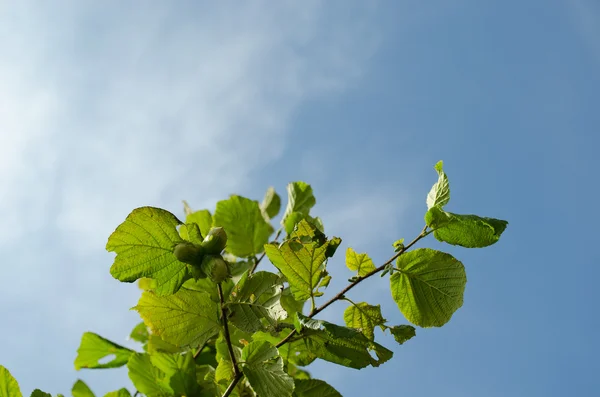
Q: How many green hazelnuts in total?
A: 3